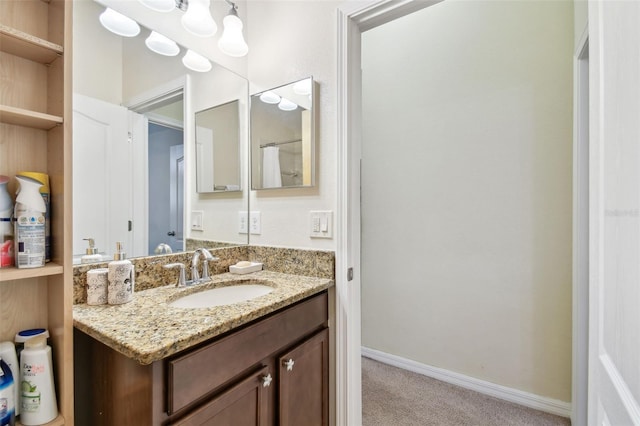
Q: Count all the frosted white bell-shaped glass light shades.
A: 3